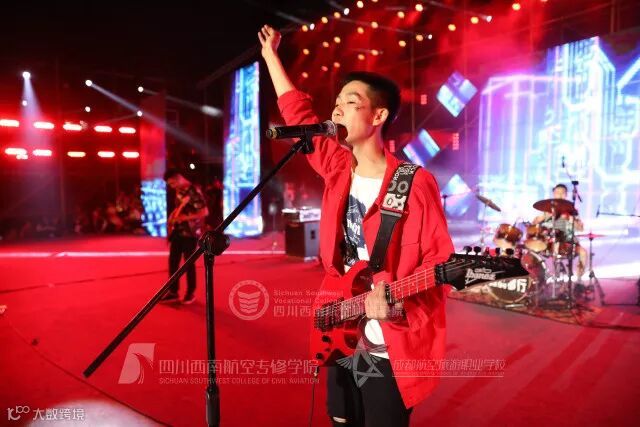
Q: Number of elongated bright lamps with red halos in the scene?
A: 10